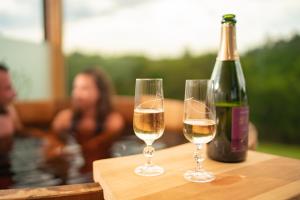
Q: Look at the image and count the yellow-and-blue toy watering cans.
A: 0